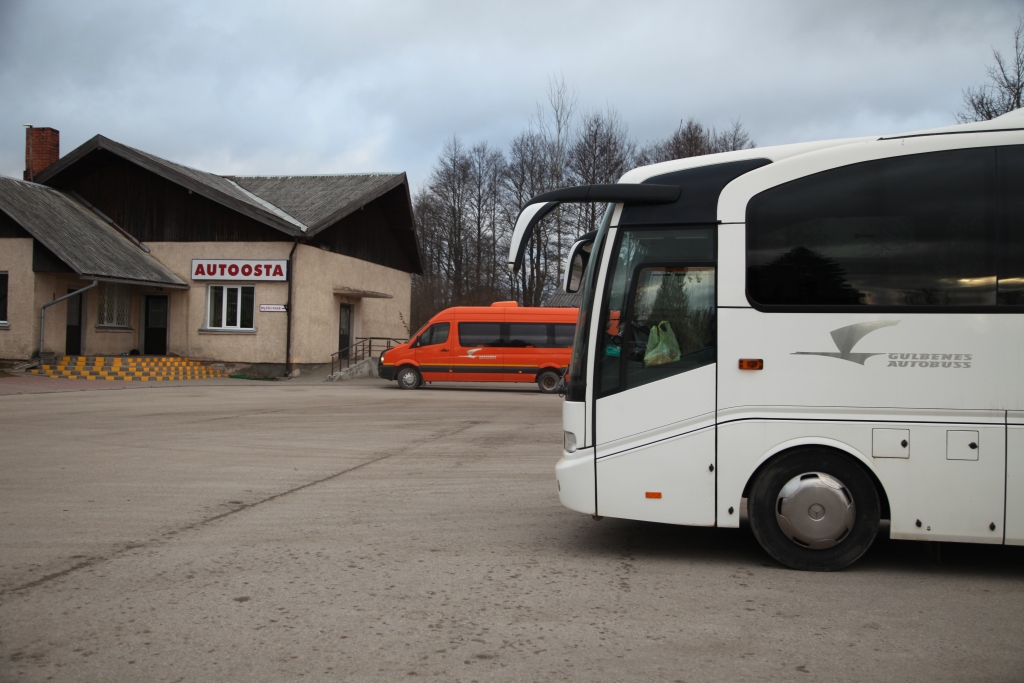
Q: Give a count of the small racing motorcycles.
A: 0